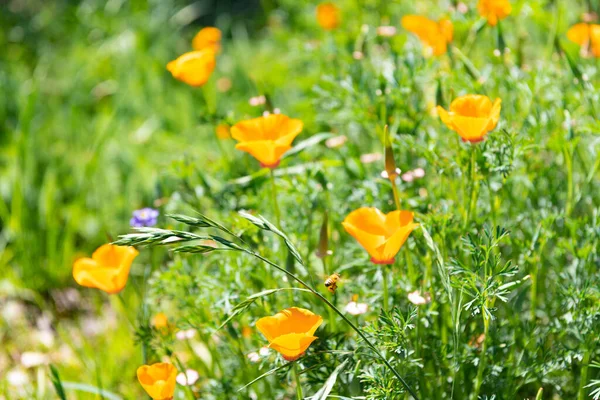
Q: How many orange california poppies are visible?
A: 12